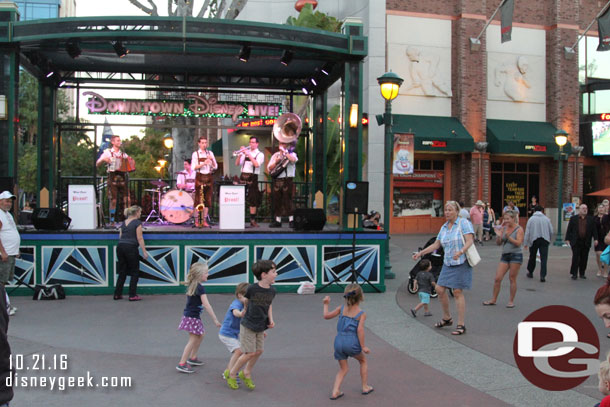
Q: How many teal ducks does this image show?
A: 0